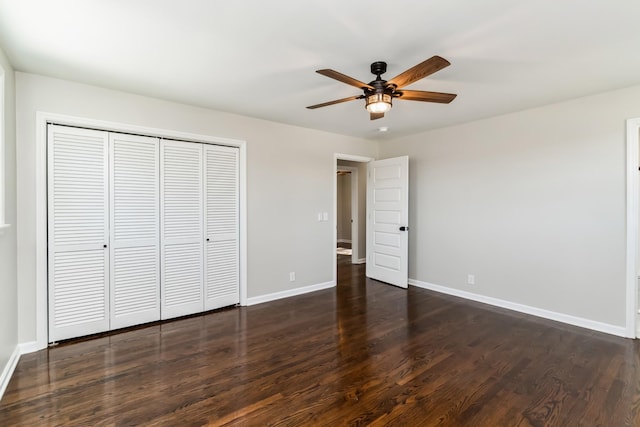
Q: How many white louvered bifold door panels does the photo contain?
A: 4